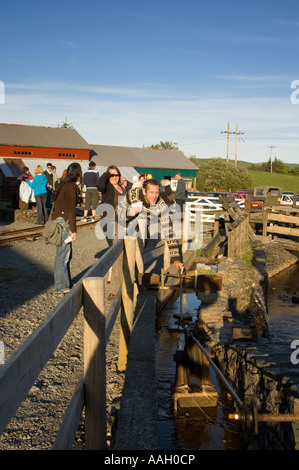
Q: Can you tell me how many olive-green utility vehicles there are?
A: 1